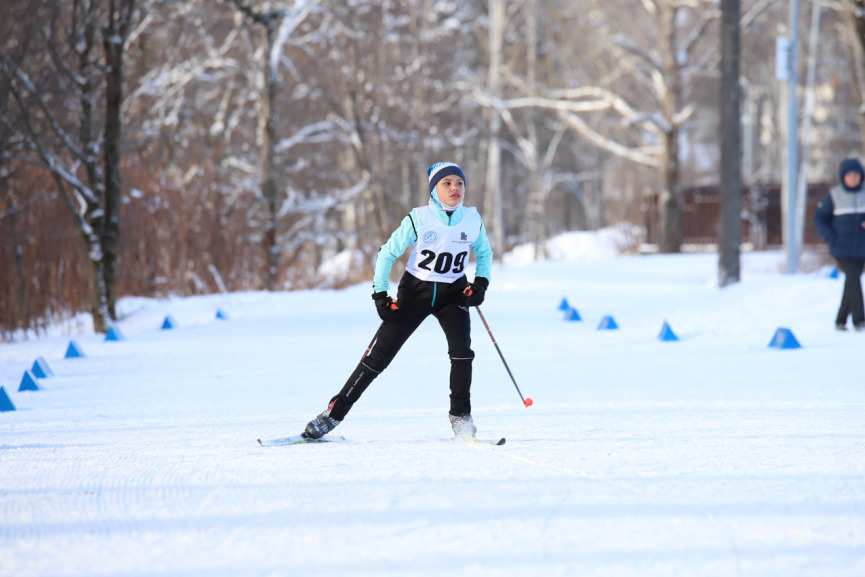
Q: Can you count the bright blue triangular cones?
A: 13